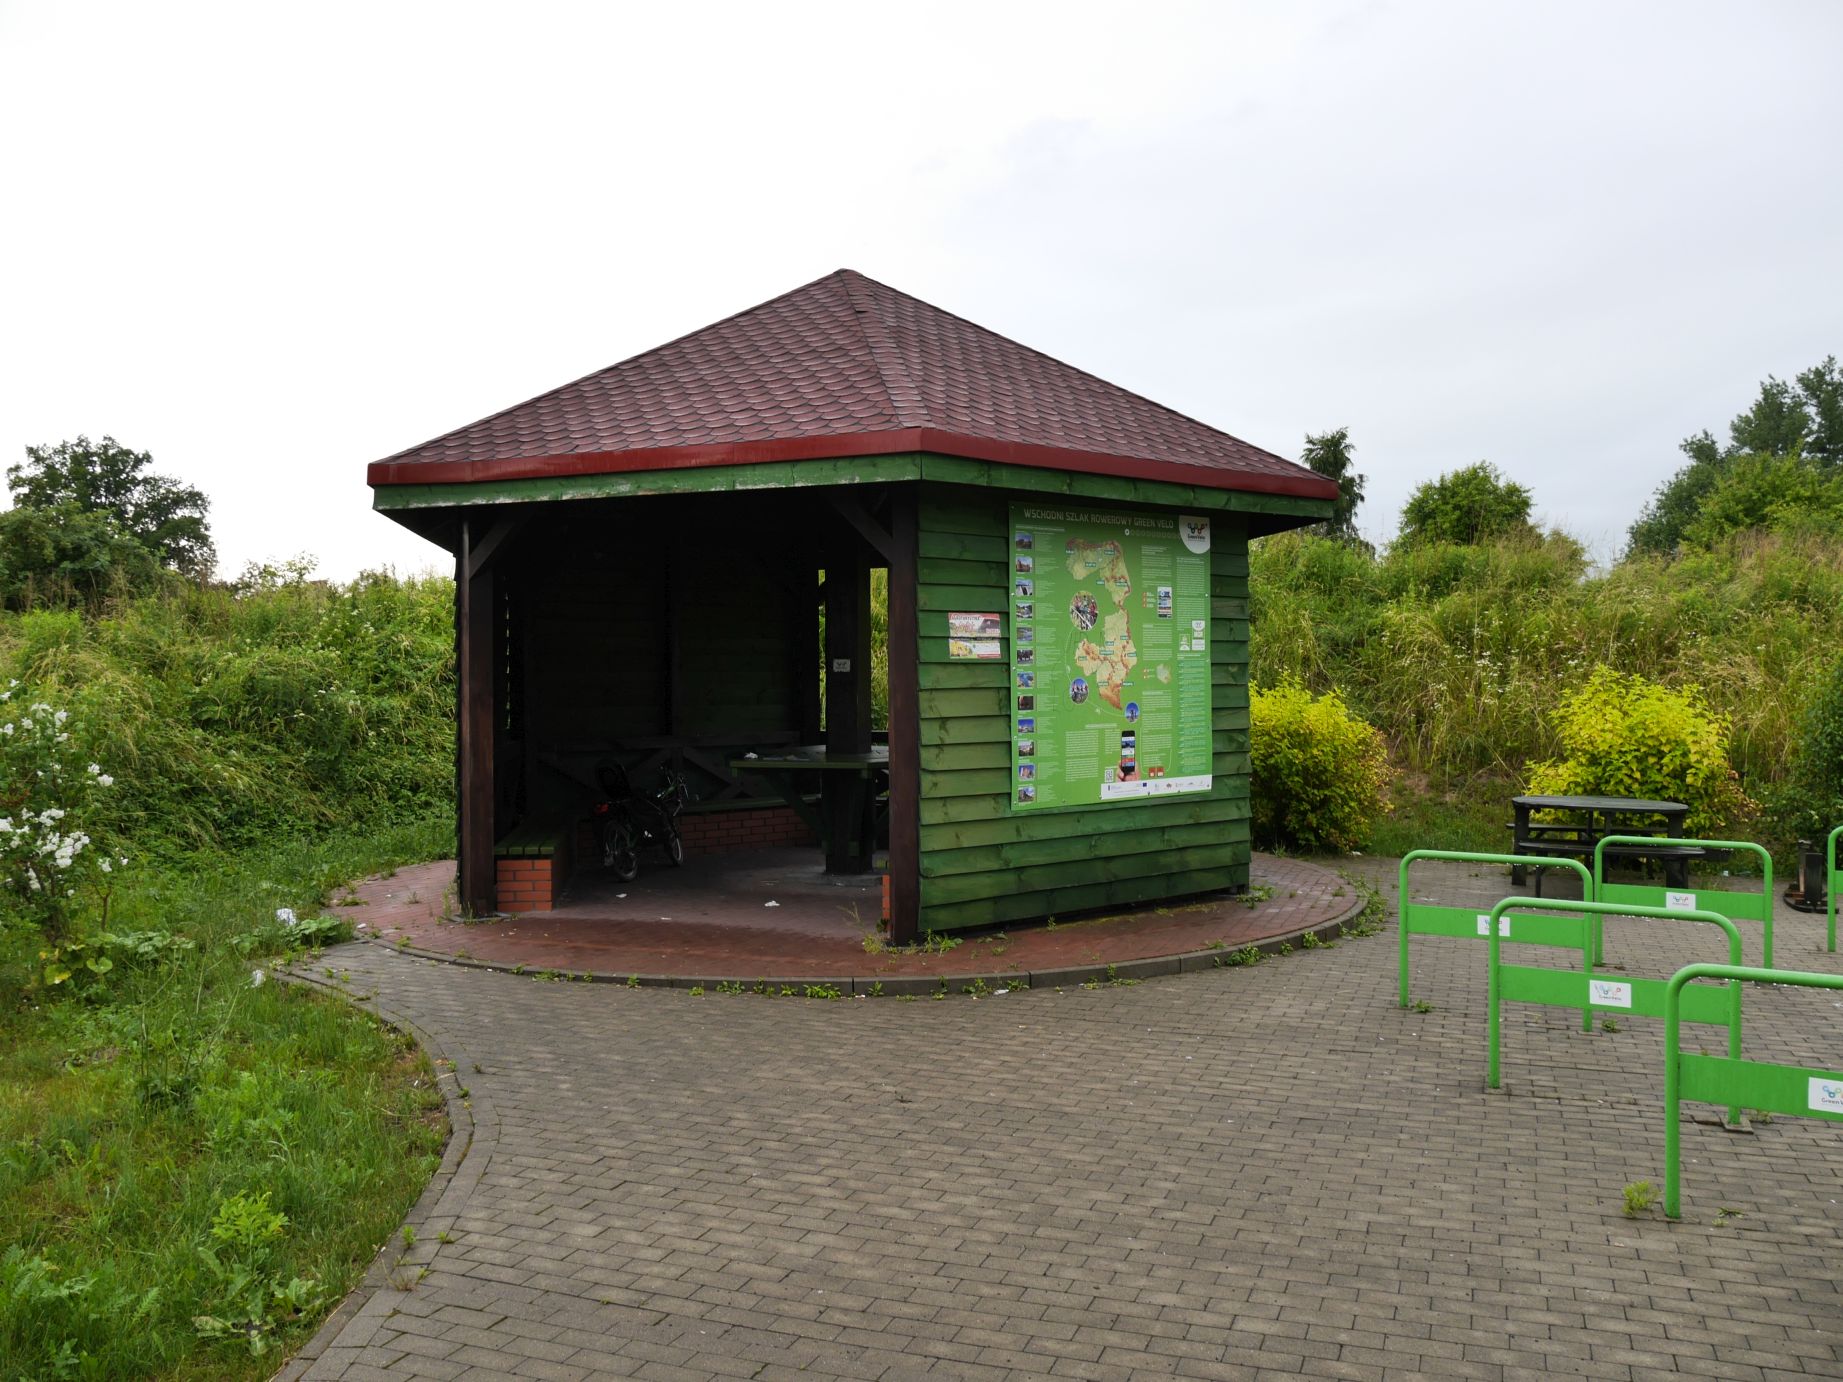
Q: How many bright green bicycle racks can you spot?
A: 5